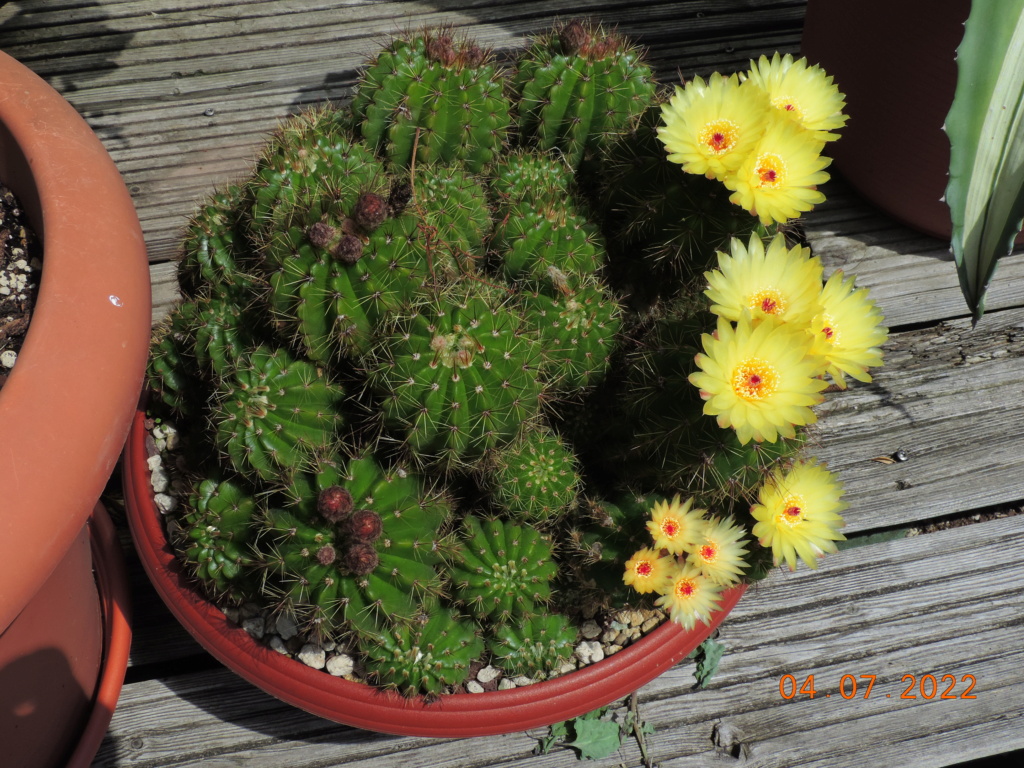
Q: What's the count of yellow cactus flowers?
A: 11